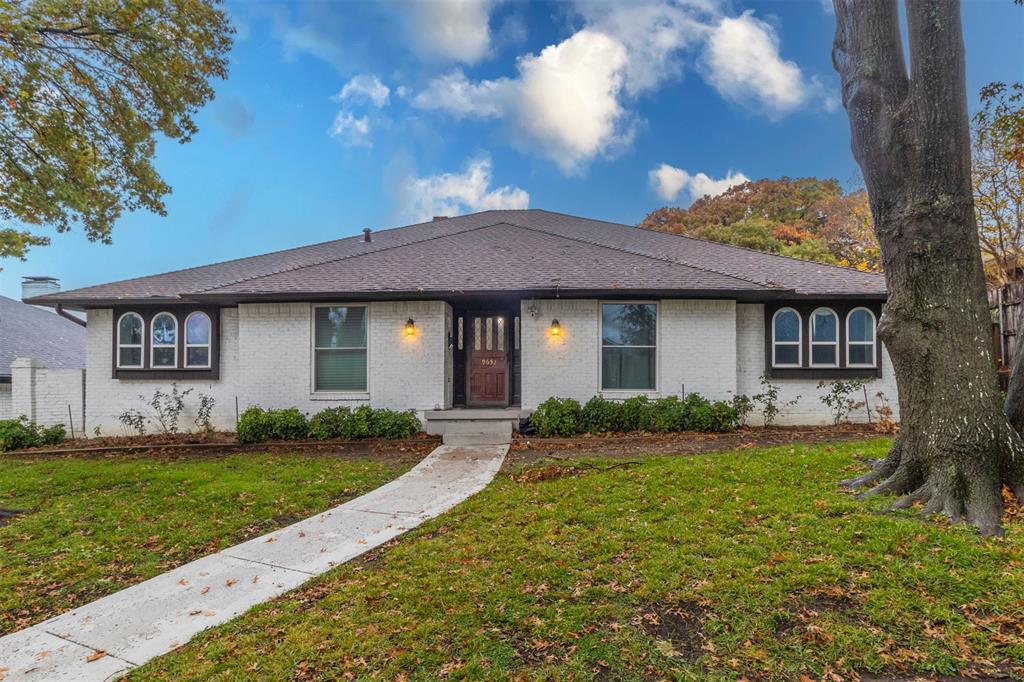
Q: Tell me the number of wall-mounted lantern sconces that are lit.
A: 2